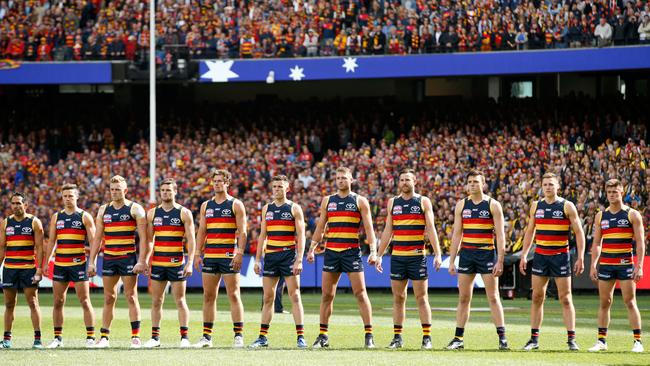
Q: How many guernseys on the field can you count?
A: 11